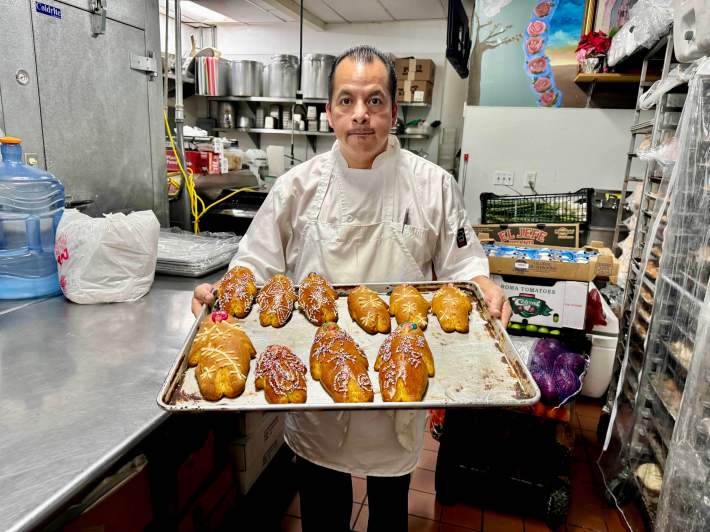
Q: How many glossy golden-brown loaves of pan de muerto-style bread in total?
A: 10